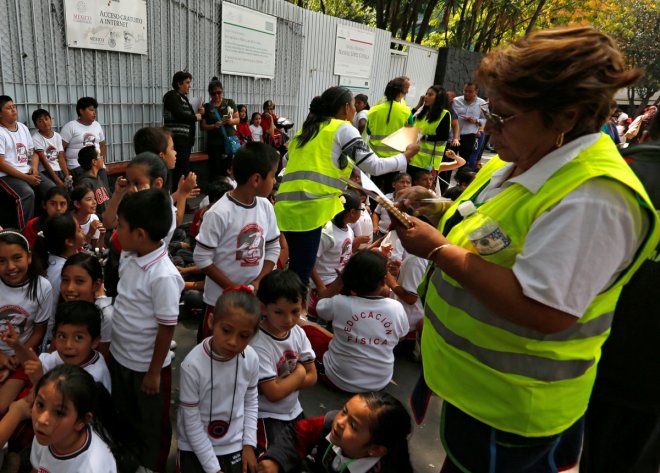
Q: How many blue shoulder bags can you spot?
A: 1